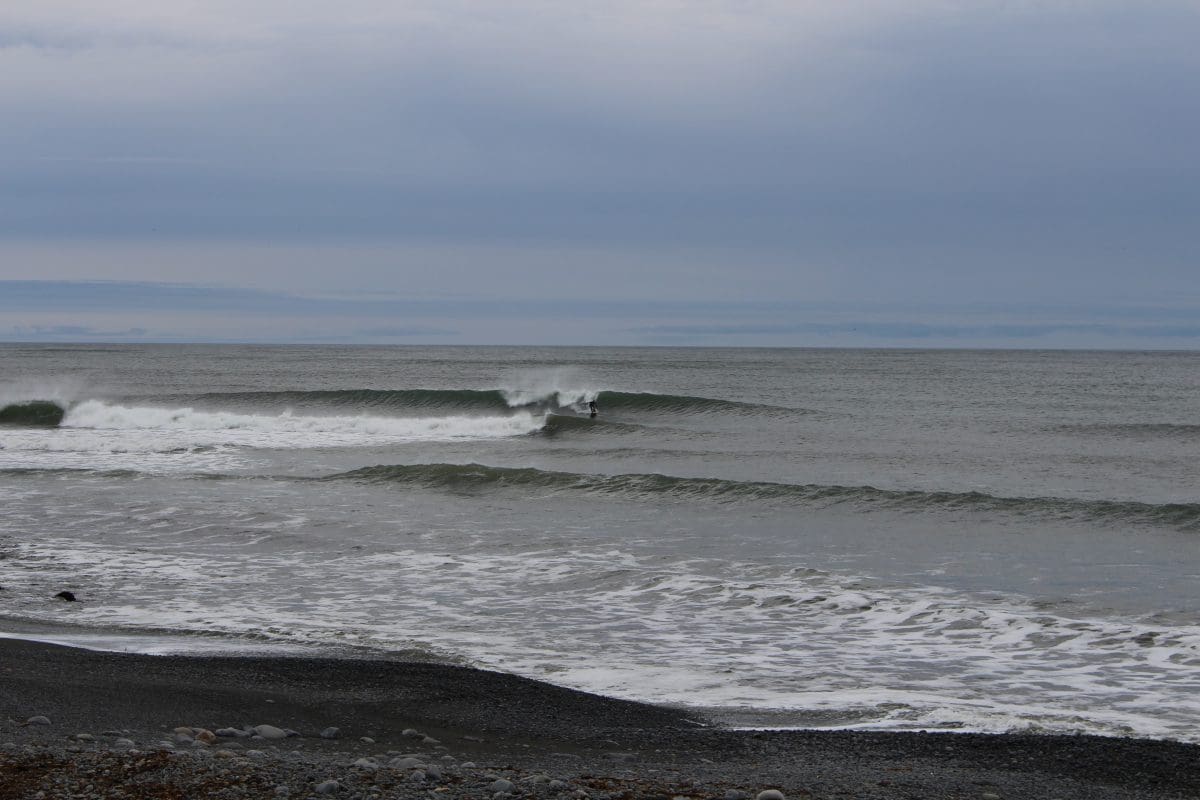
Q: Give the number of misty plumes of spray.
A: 2